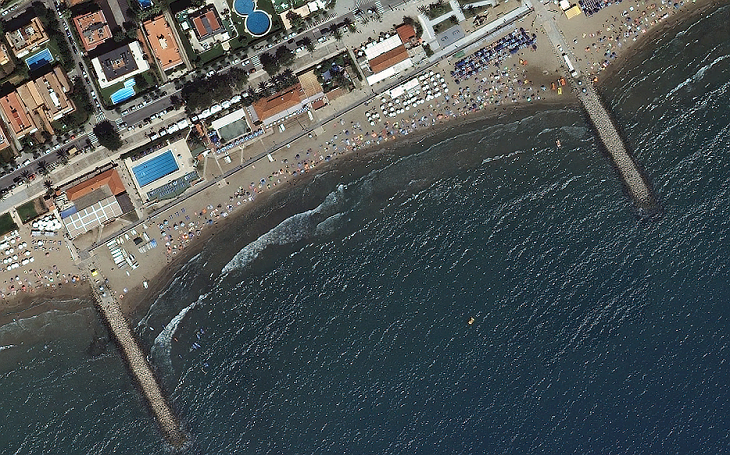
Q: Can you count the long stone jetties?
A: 2